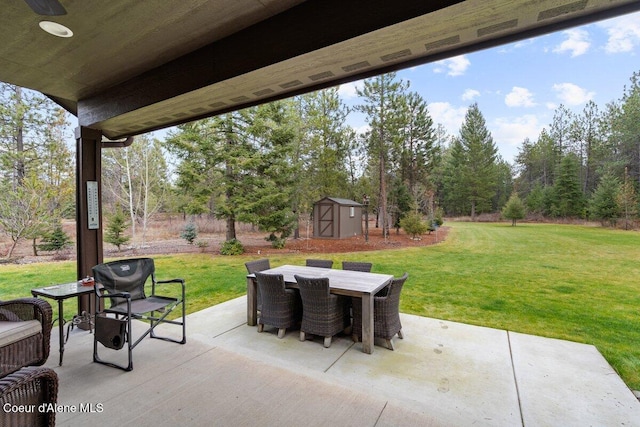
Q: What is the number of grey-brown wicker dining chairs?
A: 6